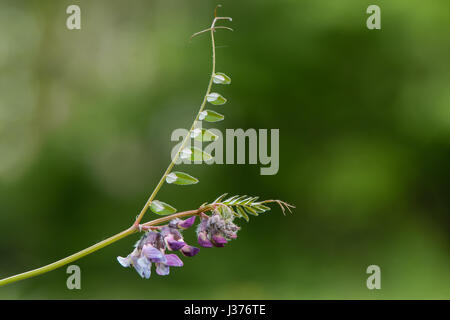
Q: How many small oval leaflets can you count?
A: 7